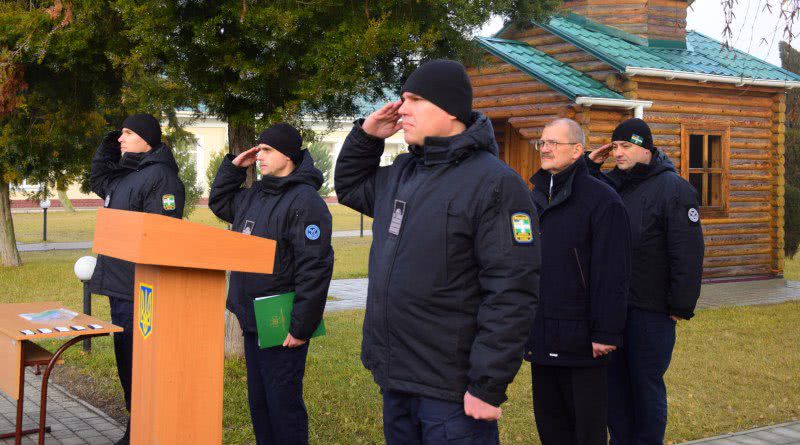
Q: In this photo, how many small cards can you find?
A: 5